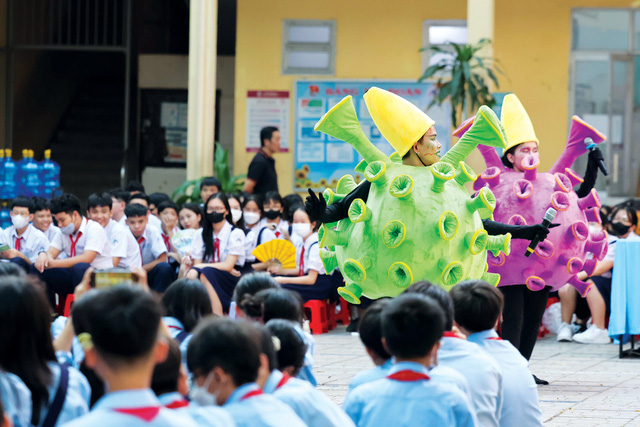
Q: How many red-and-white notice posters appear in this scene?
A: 1